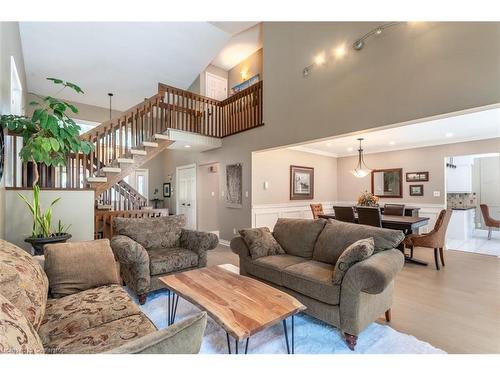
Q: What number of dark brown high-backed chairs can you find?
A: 3